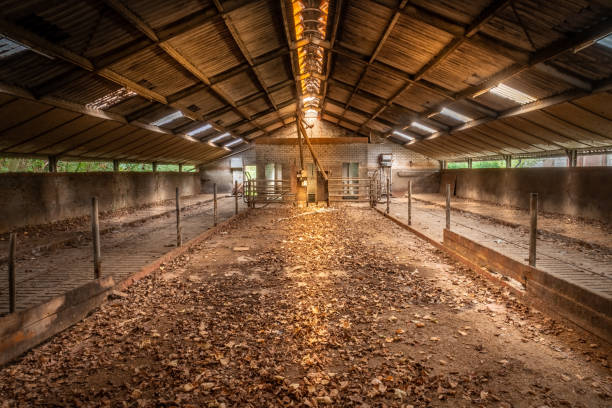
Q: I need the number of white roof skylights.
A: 11